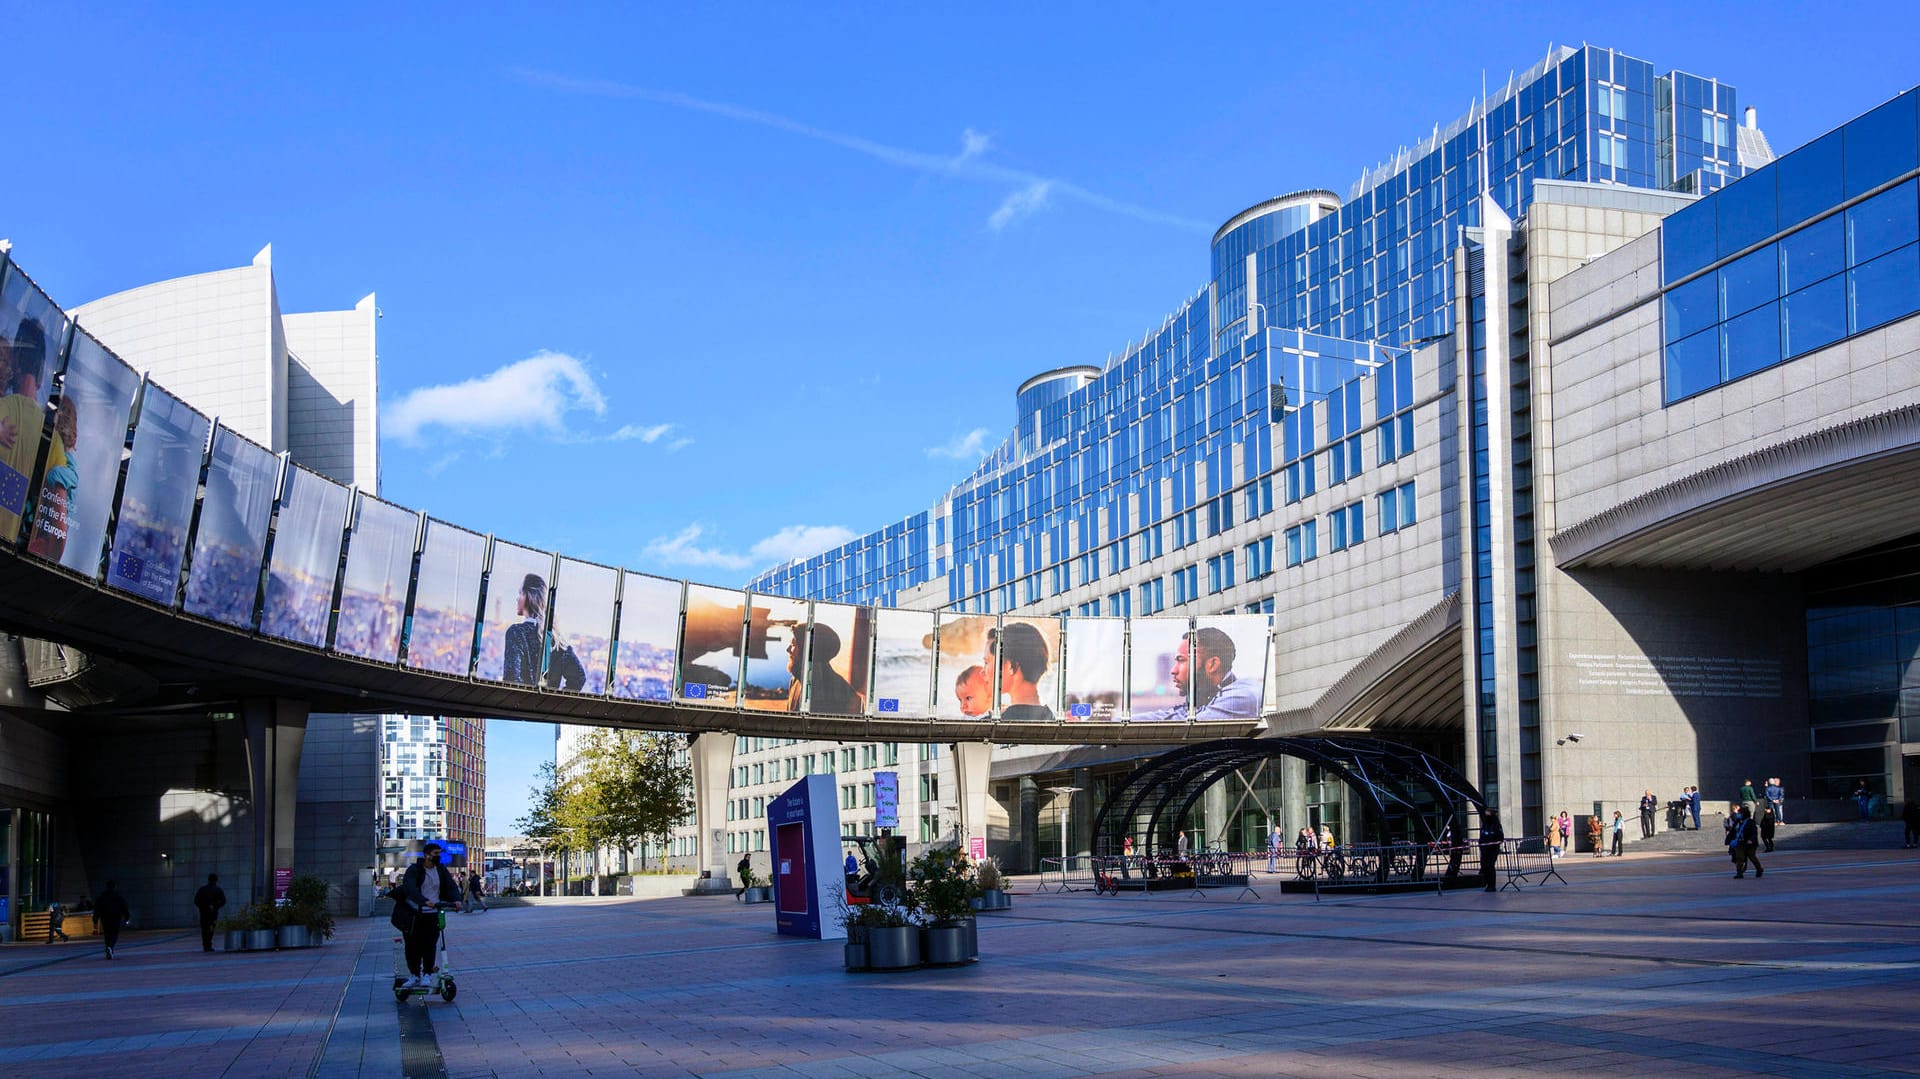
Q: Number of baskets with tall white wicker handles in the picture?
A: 0